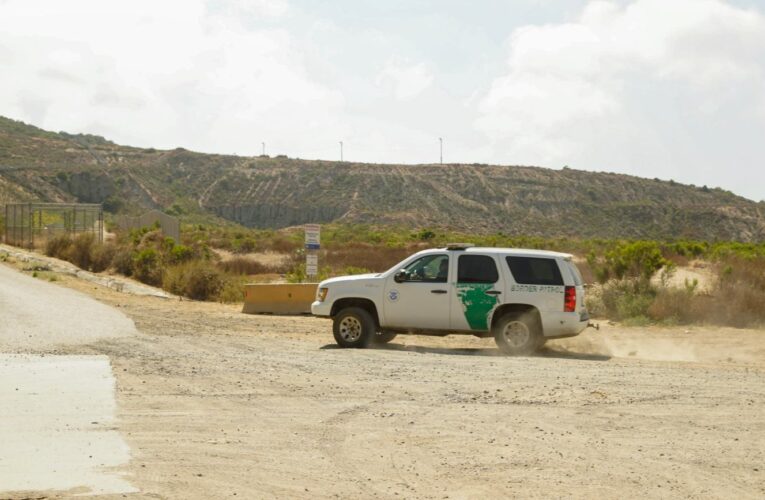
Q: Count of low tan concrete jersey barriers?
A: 1